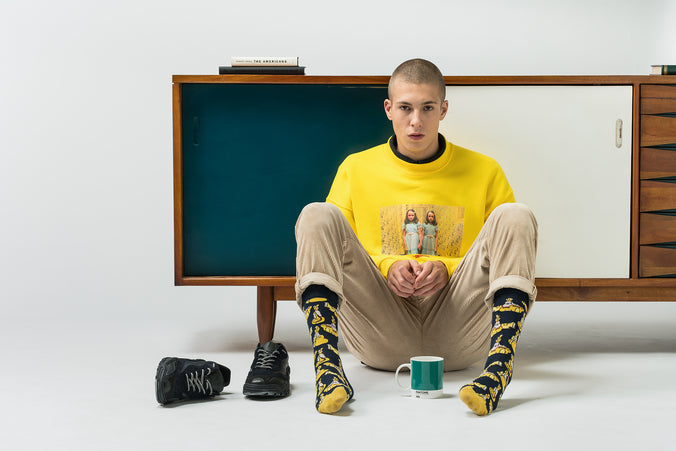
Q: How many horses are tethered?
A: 0